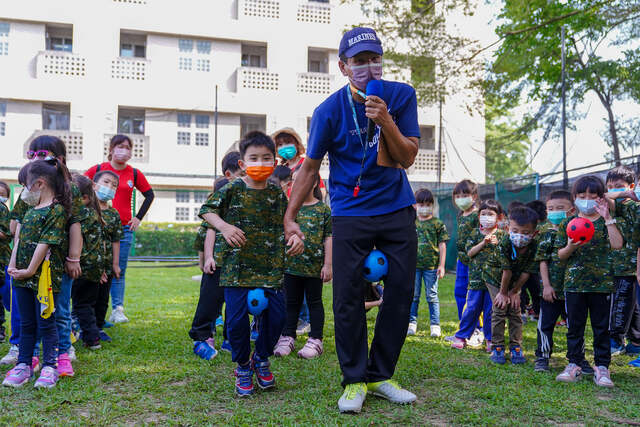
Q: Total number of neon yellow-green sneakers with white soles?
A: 2